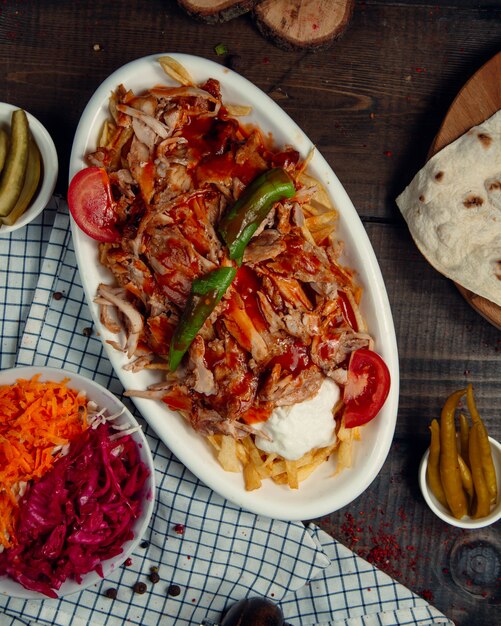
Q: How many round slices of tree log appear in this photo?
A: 2